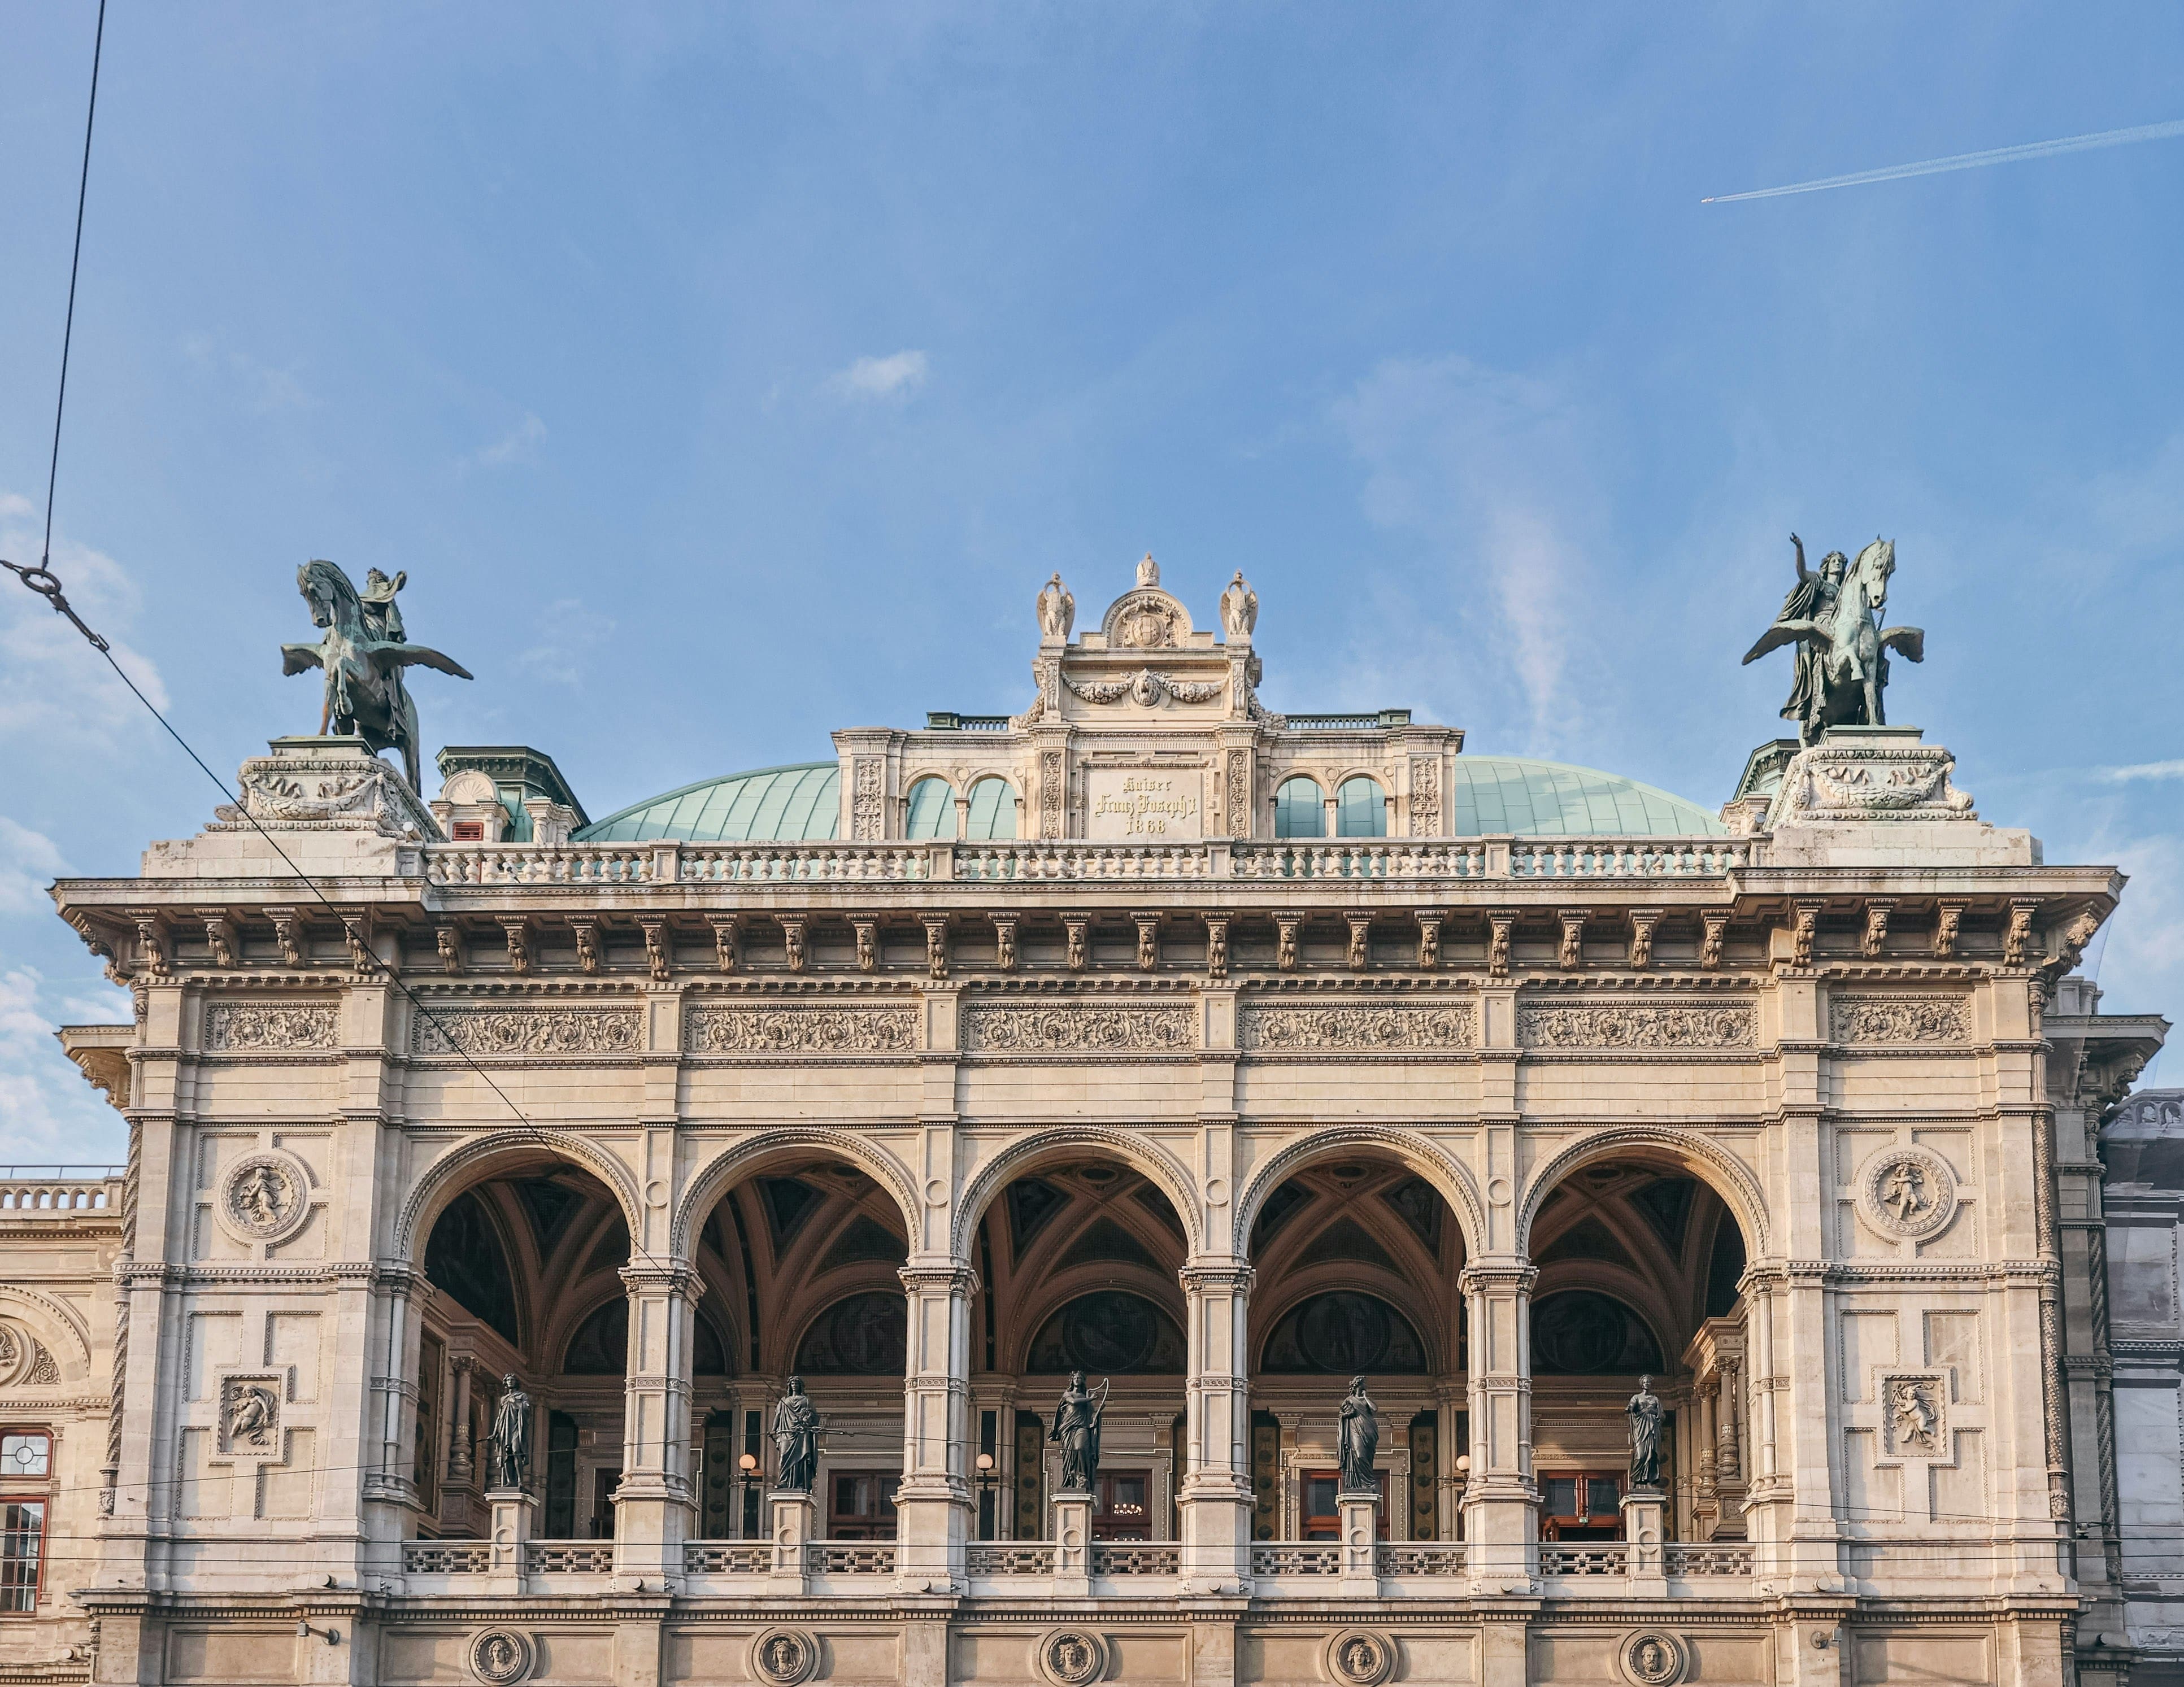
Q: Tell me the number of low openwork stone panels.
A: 10